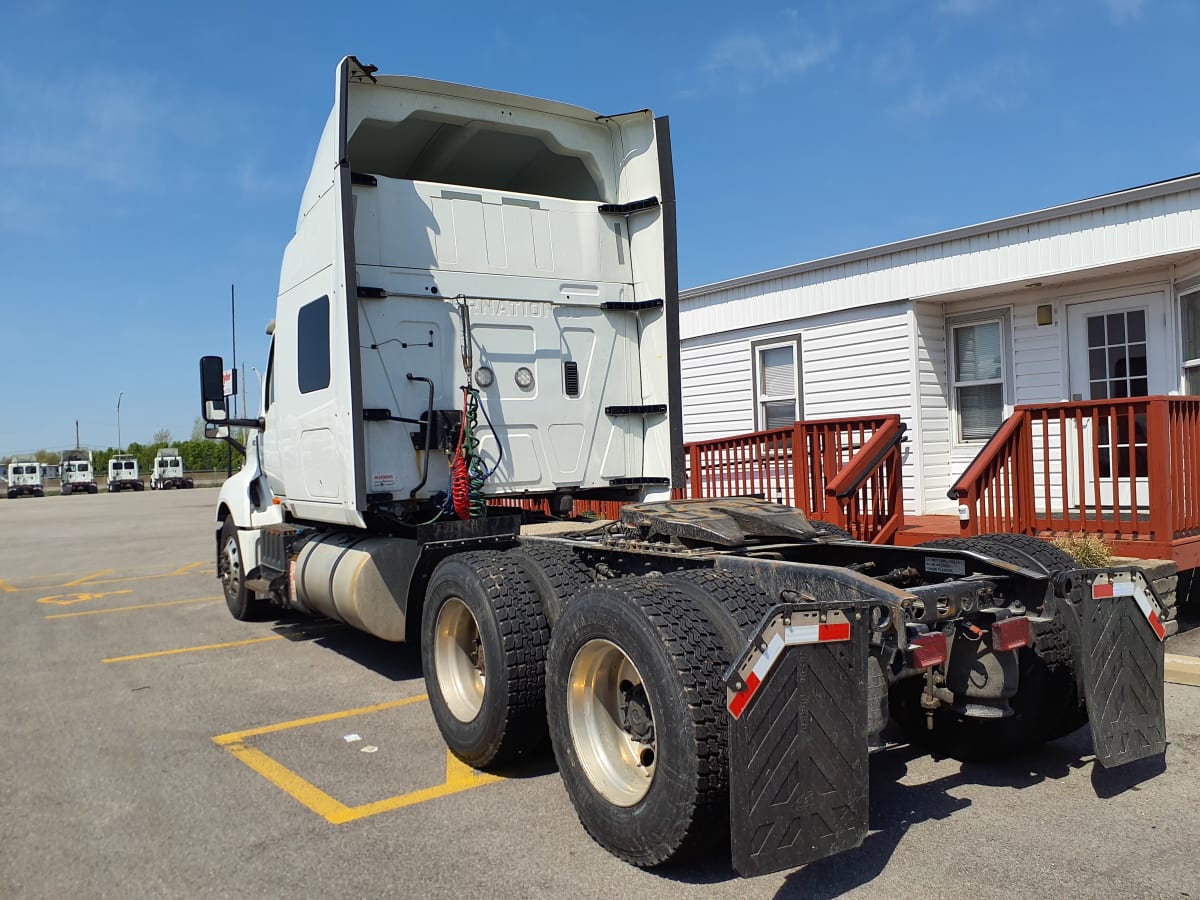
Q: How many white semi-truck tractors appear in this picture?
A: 5